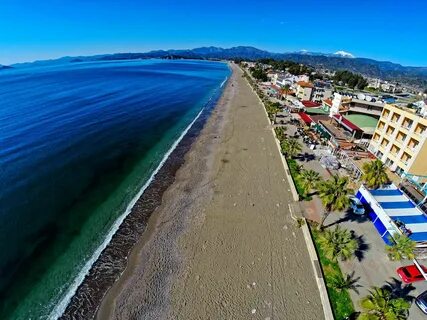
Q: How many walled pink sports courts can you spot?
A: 0